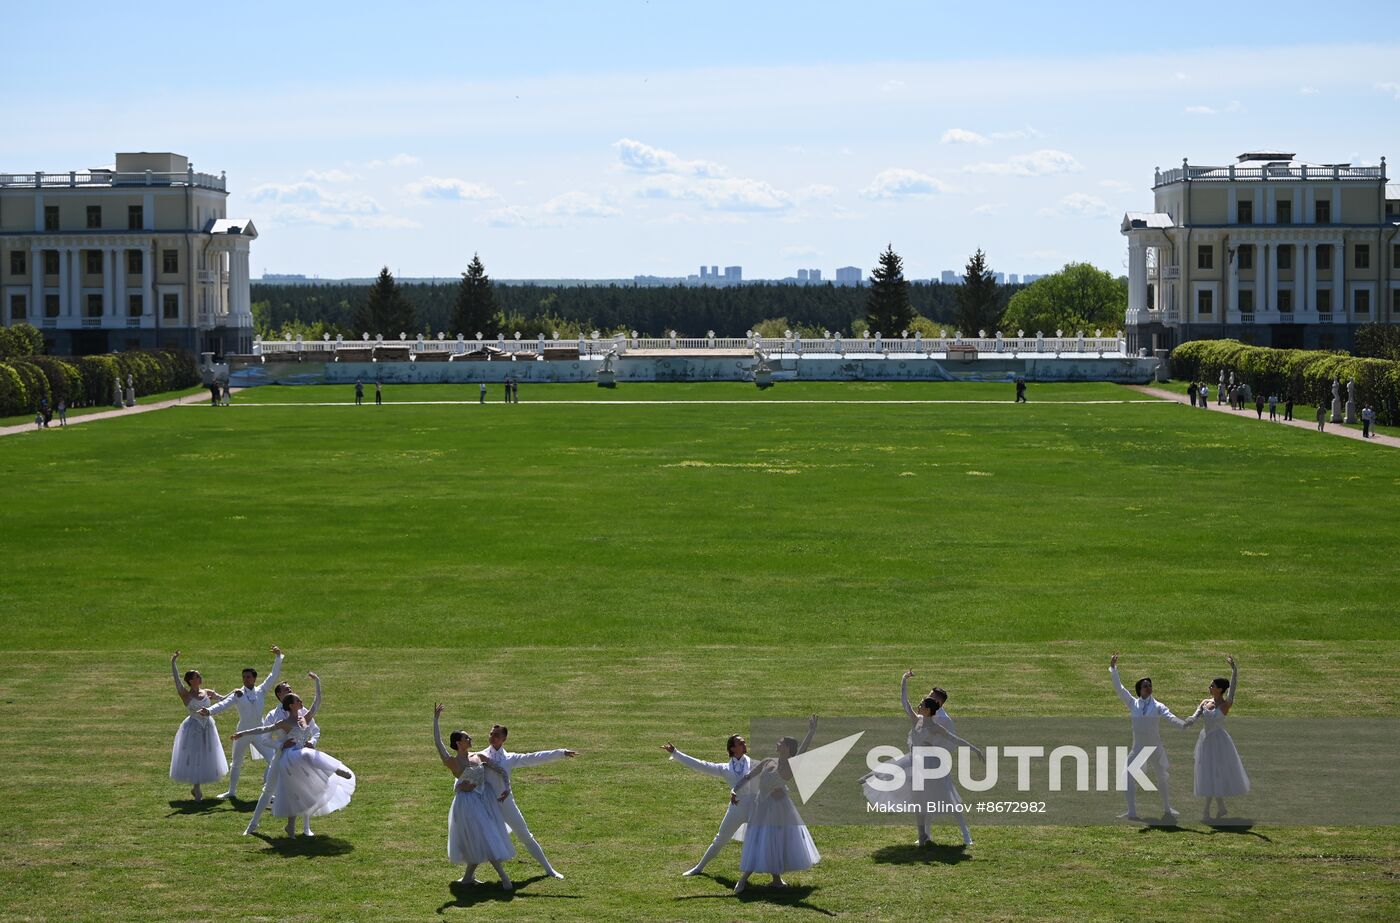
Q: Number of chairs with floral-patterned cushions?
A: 0